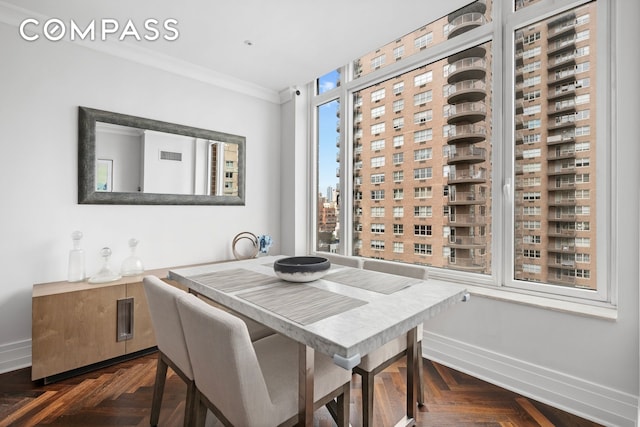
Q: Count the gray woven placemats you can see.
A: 4